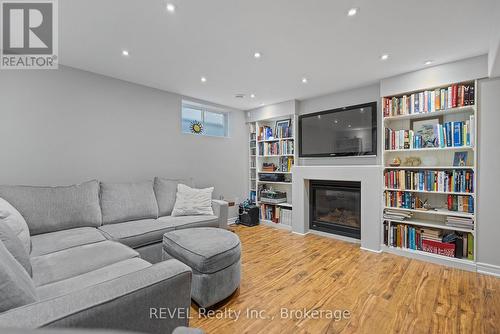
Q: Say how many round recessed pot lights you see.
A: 9